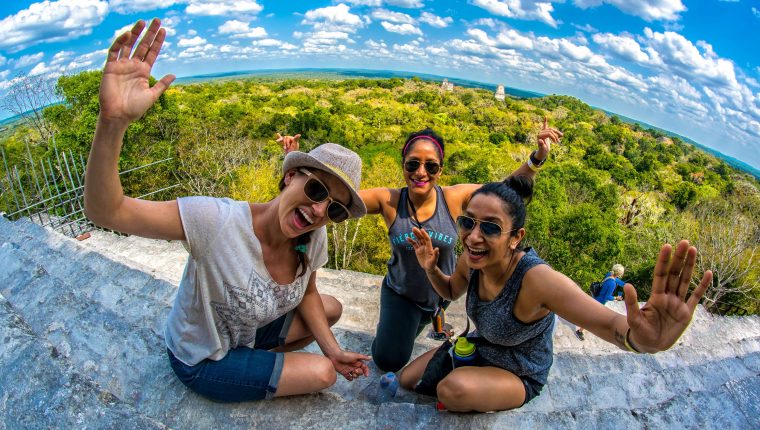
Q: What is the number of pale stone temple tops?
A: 2